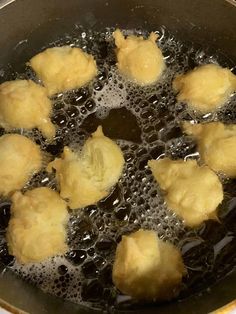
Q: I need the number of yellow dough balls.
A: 10